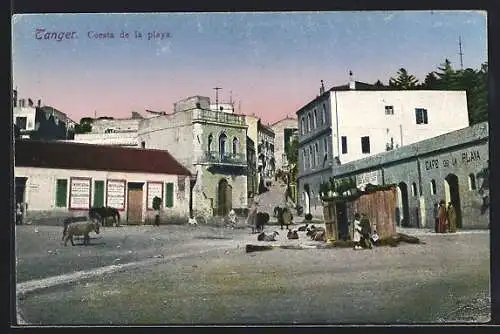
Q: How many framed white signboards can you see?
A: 3